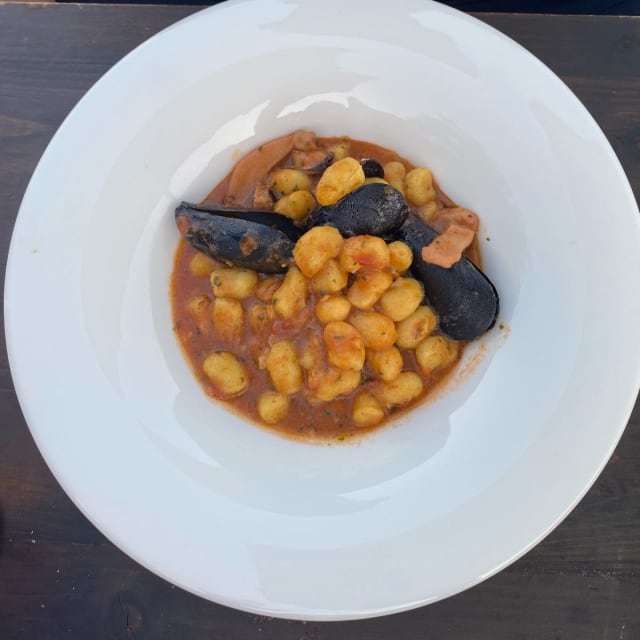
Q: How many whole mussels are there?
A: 3